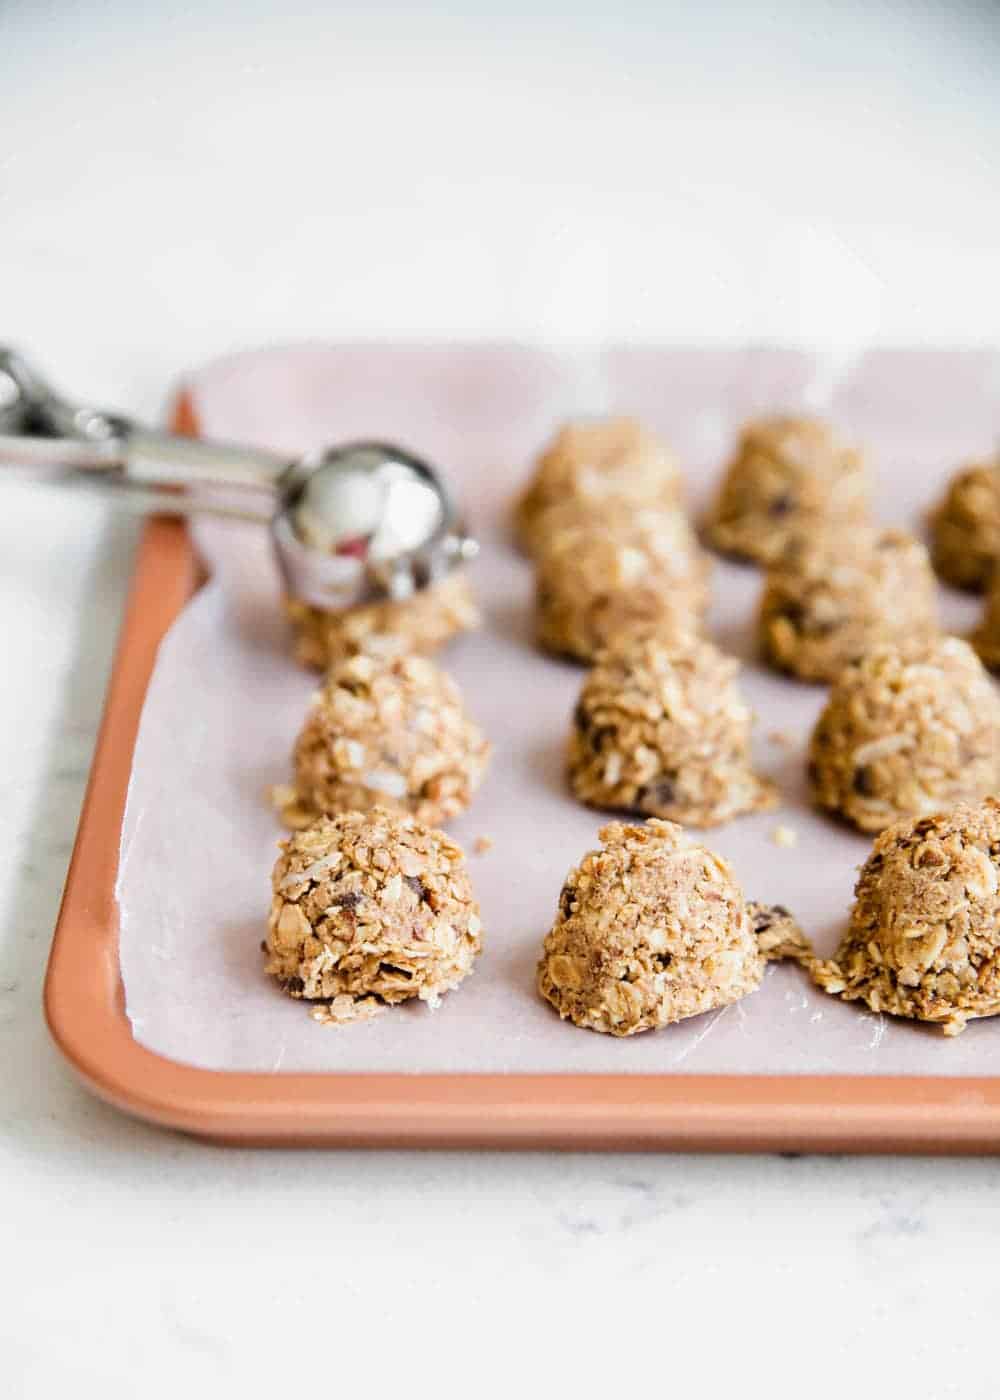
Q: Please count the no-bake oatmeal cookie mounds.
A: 13